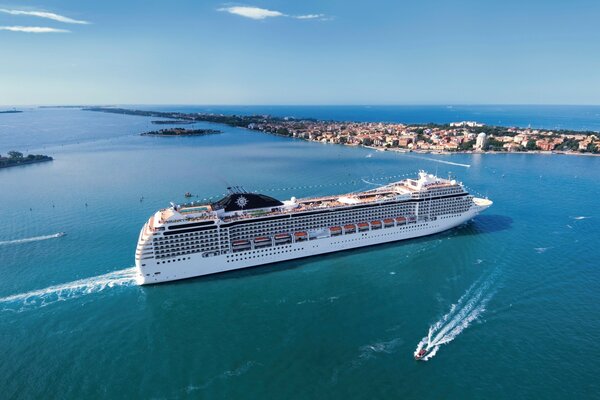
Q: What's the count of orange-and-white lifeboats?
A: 10